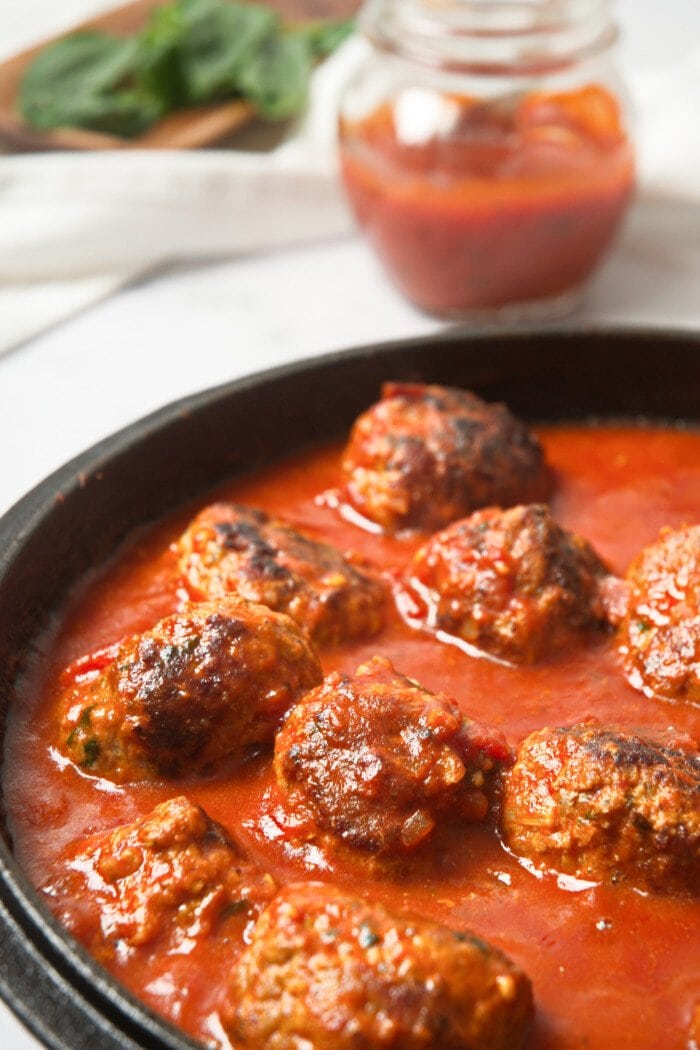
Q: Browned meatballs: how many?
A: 9